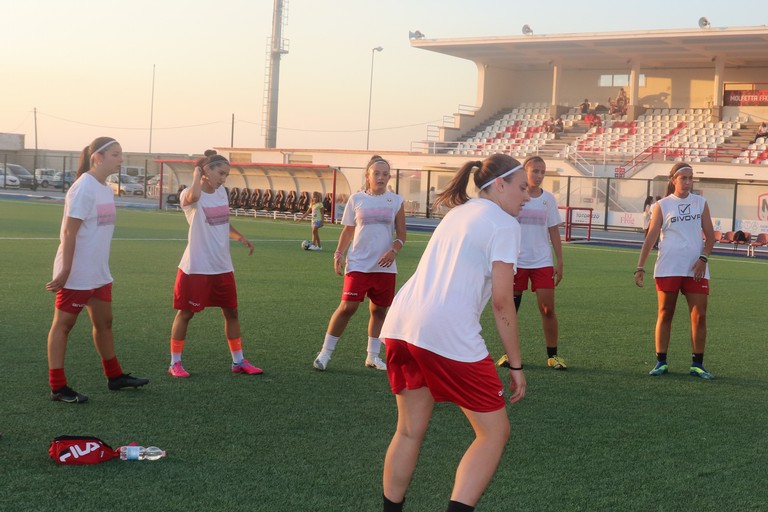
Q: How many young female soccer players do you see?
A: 6